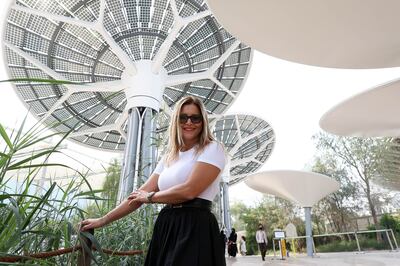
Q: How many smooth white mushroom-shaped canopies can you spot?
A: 3